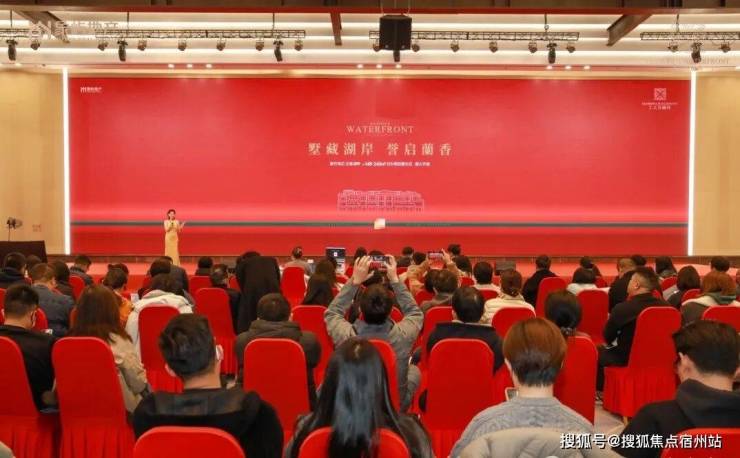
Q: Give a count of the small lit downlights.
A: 9